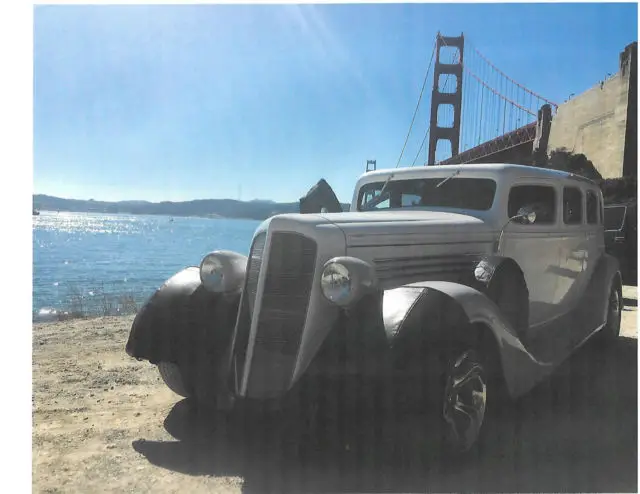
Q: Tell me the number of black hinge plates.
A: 0